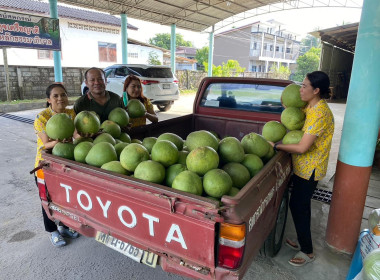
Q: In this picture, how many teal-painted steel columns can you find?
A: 5